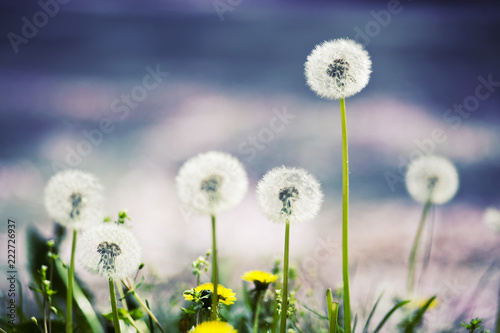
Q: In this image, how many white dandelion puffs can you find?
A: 6